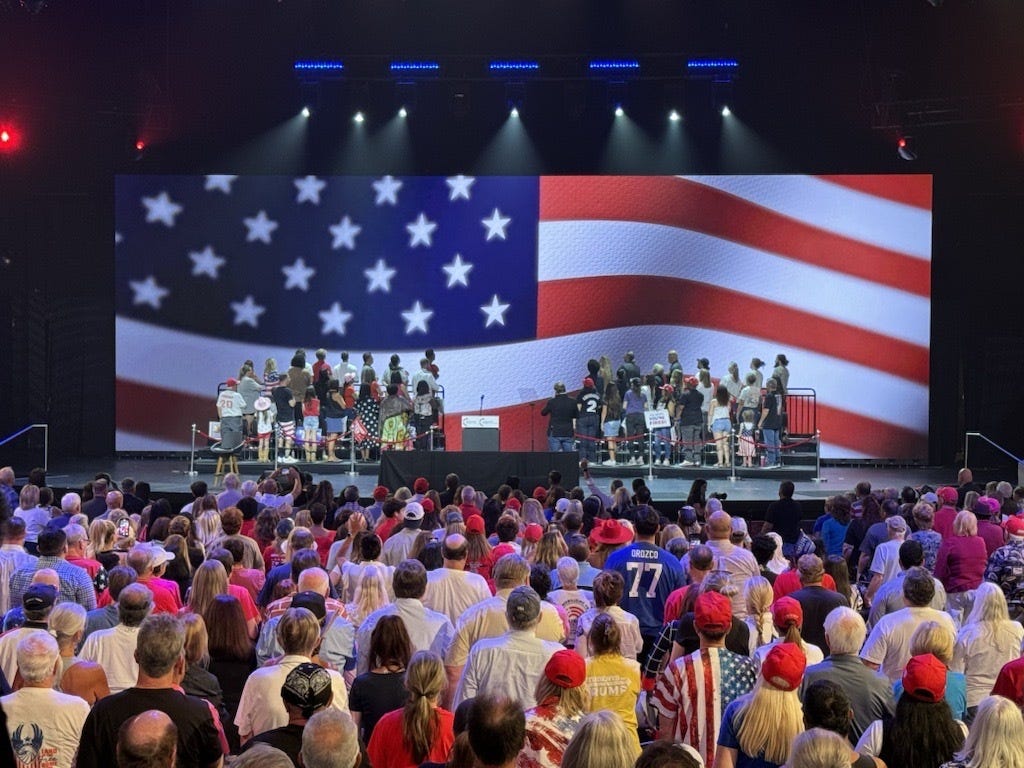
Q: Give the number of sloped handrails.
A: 2